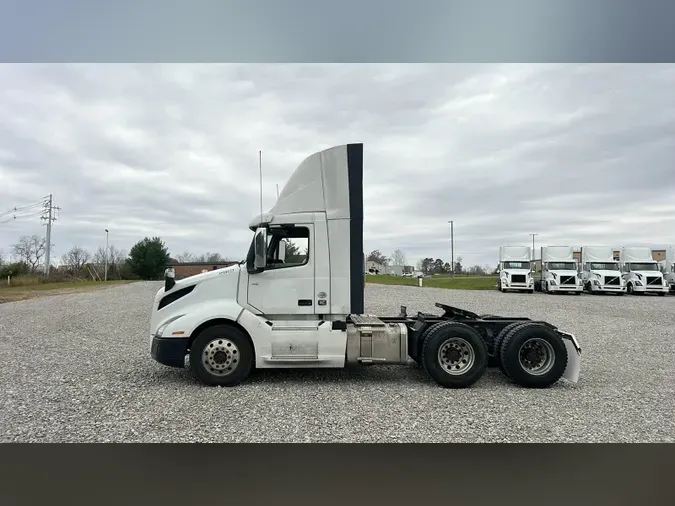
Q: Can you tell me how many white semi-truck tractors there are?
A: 6